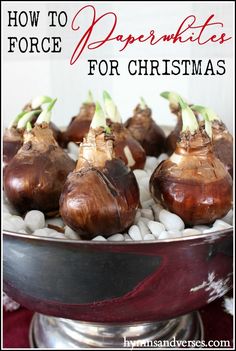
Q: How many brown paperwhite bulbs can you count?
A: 10